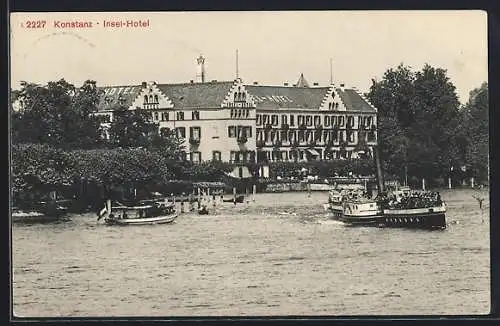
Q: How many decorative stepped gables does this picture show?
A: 3